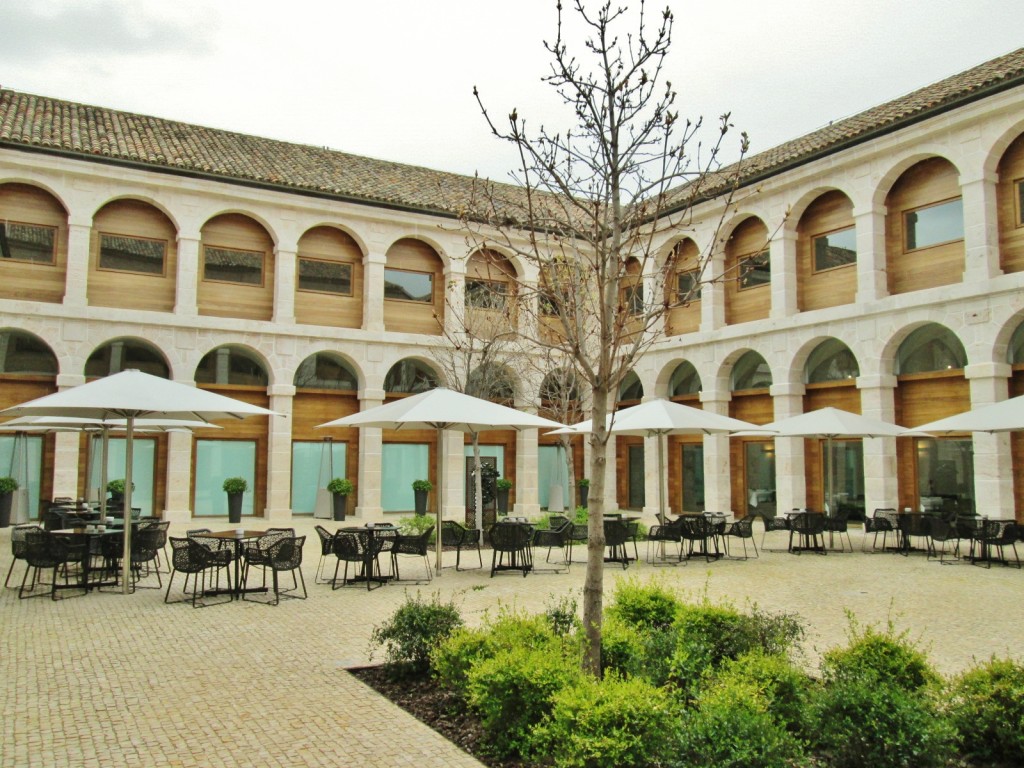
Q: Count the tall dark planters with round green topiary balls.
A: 7